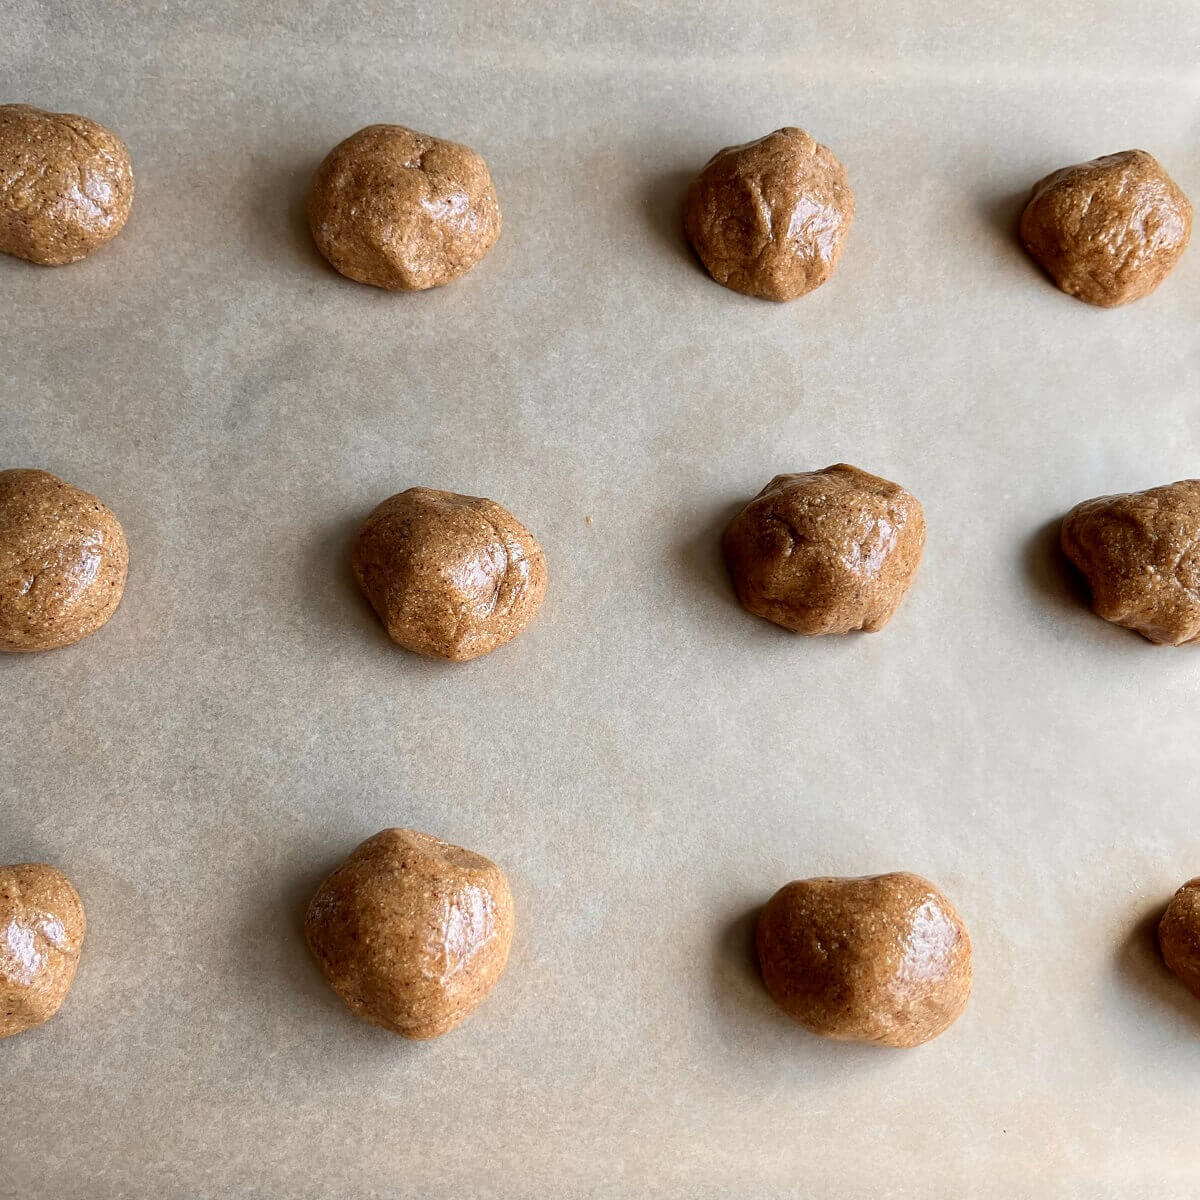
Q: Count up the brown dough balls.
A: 12